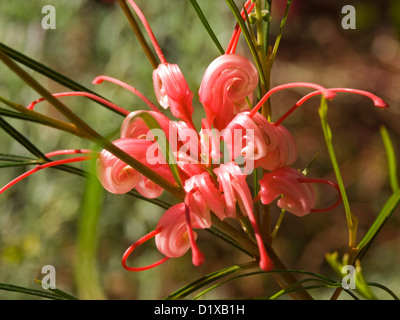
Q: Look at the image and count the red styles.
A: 13